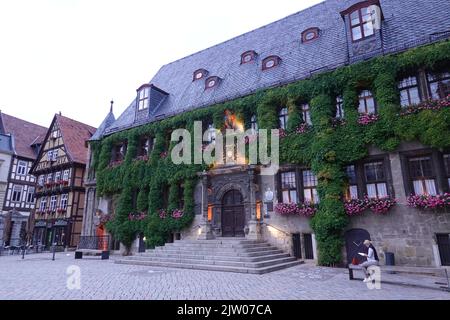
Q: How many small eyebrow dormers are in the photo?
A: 5